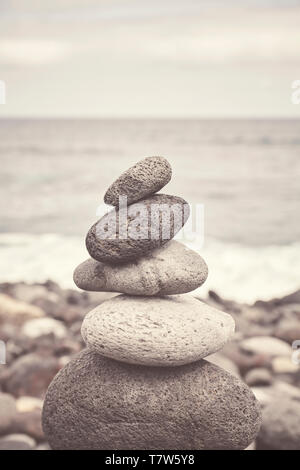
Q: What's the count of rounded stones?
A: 5